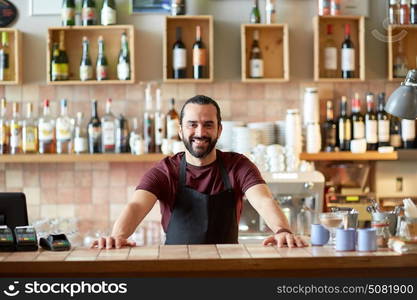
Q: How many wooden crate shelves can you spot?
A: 6